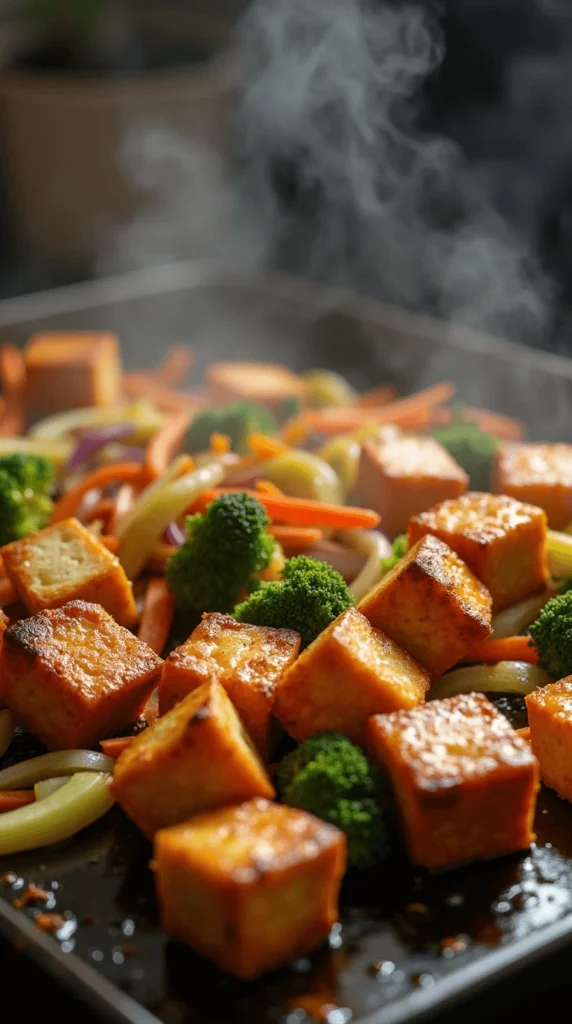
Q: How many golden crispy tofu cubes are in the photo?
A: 14